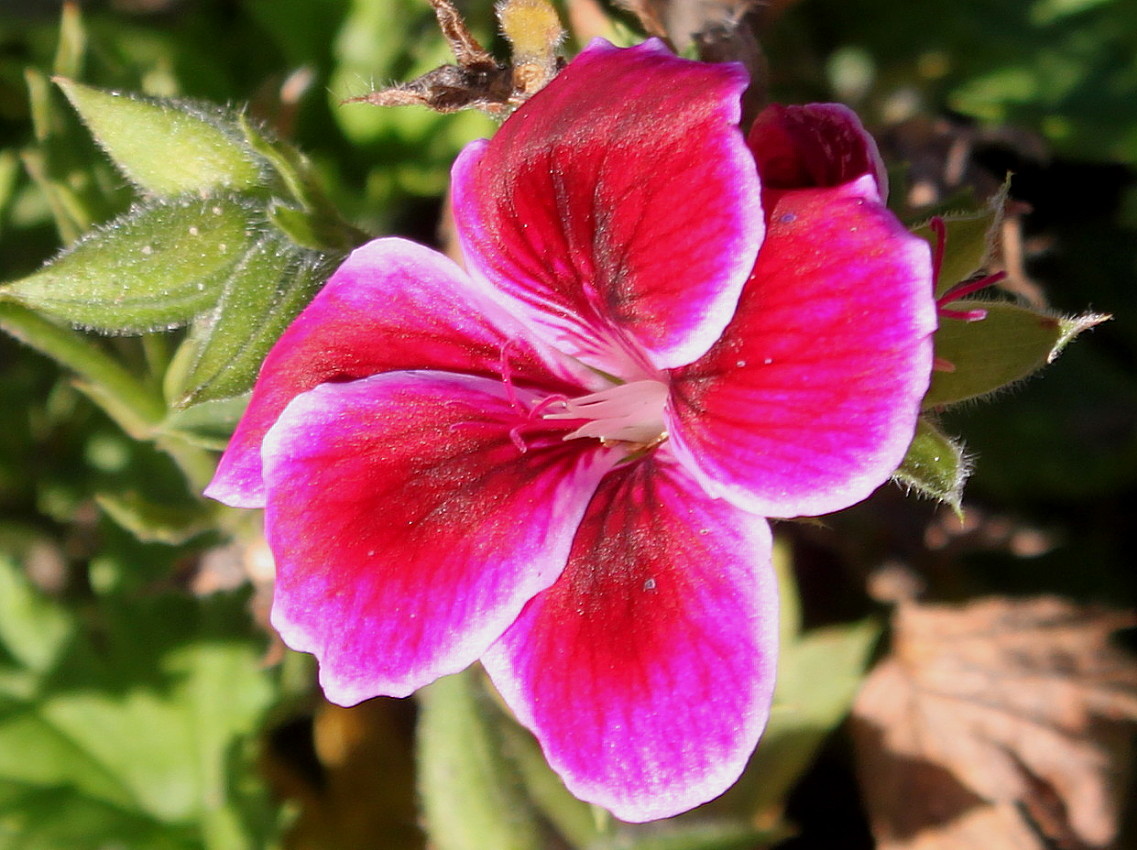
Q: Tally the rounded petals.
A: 5